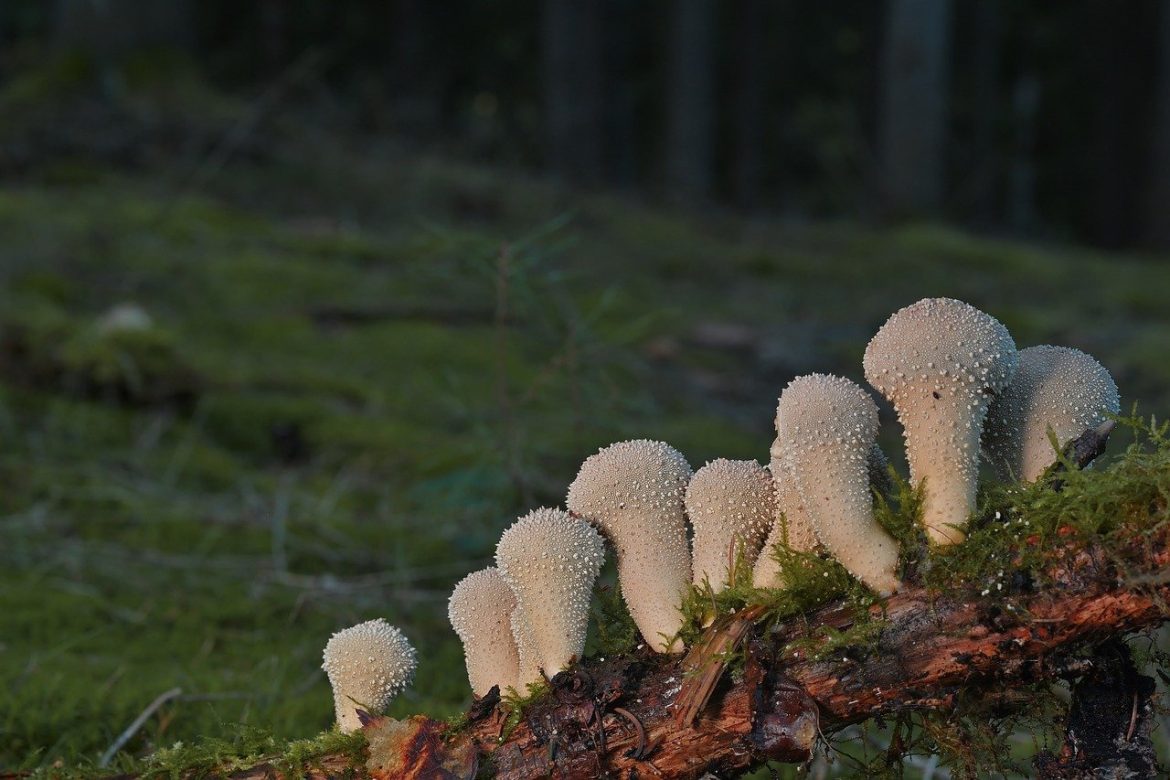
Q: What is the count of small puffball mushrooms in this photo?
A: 9